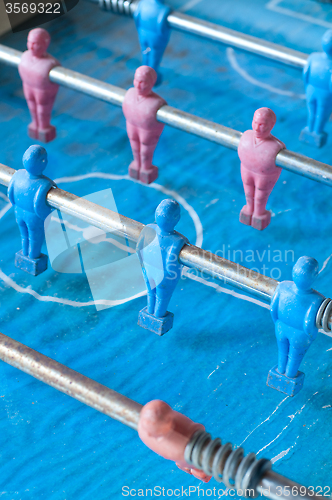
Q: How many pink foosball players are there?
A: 4